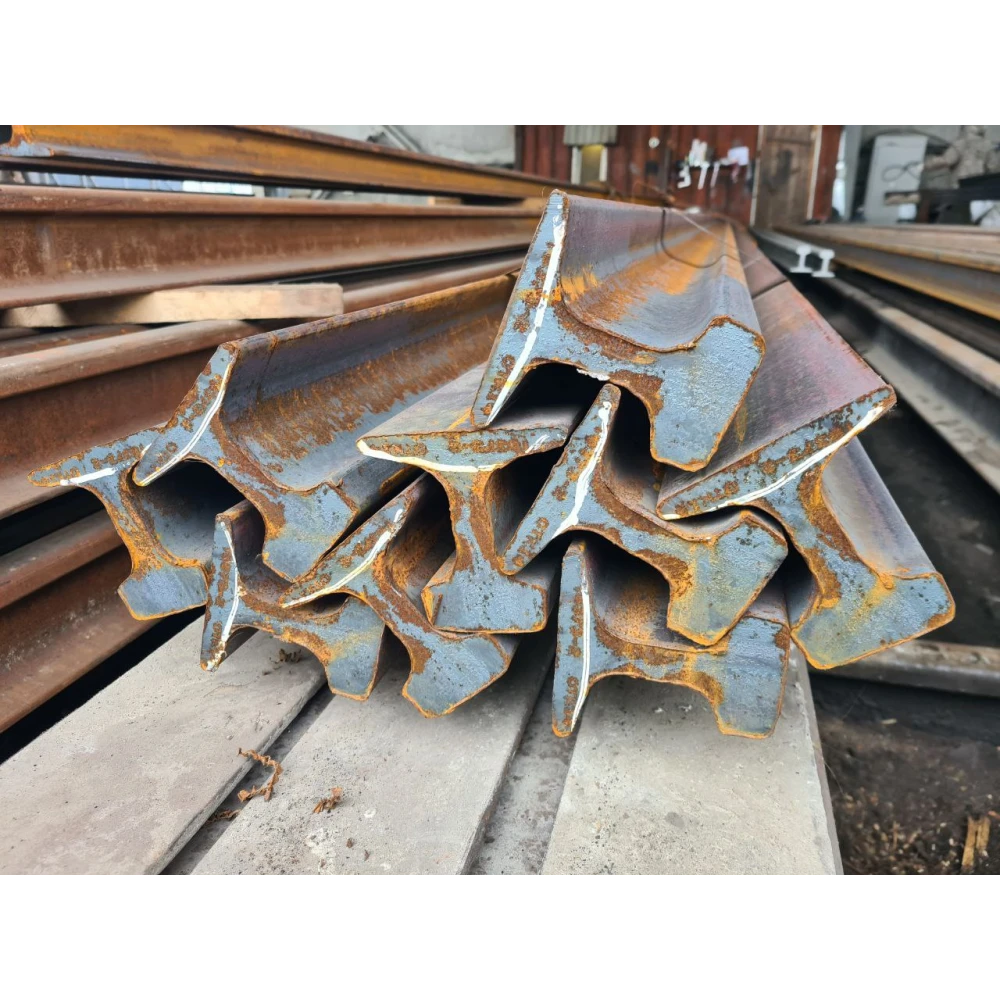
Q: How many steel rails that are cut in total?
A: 9